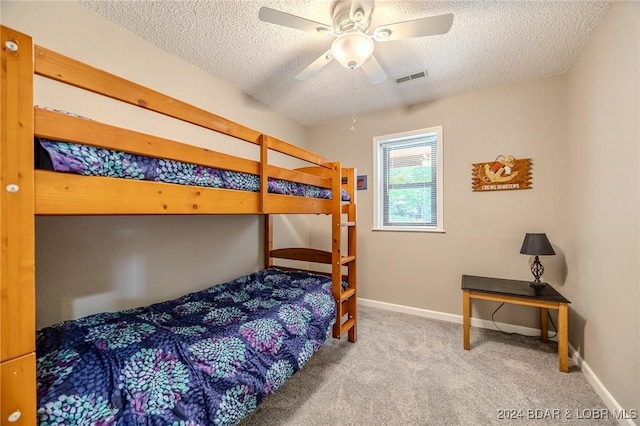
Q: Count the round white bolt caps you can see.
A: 3